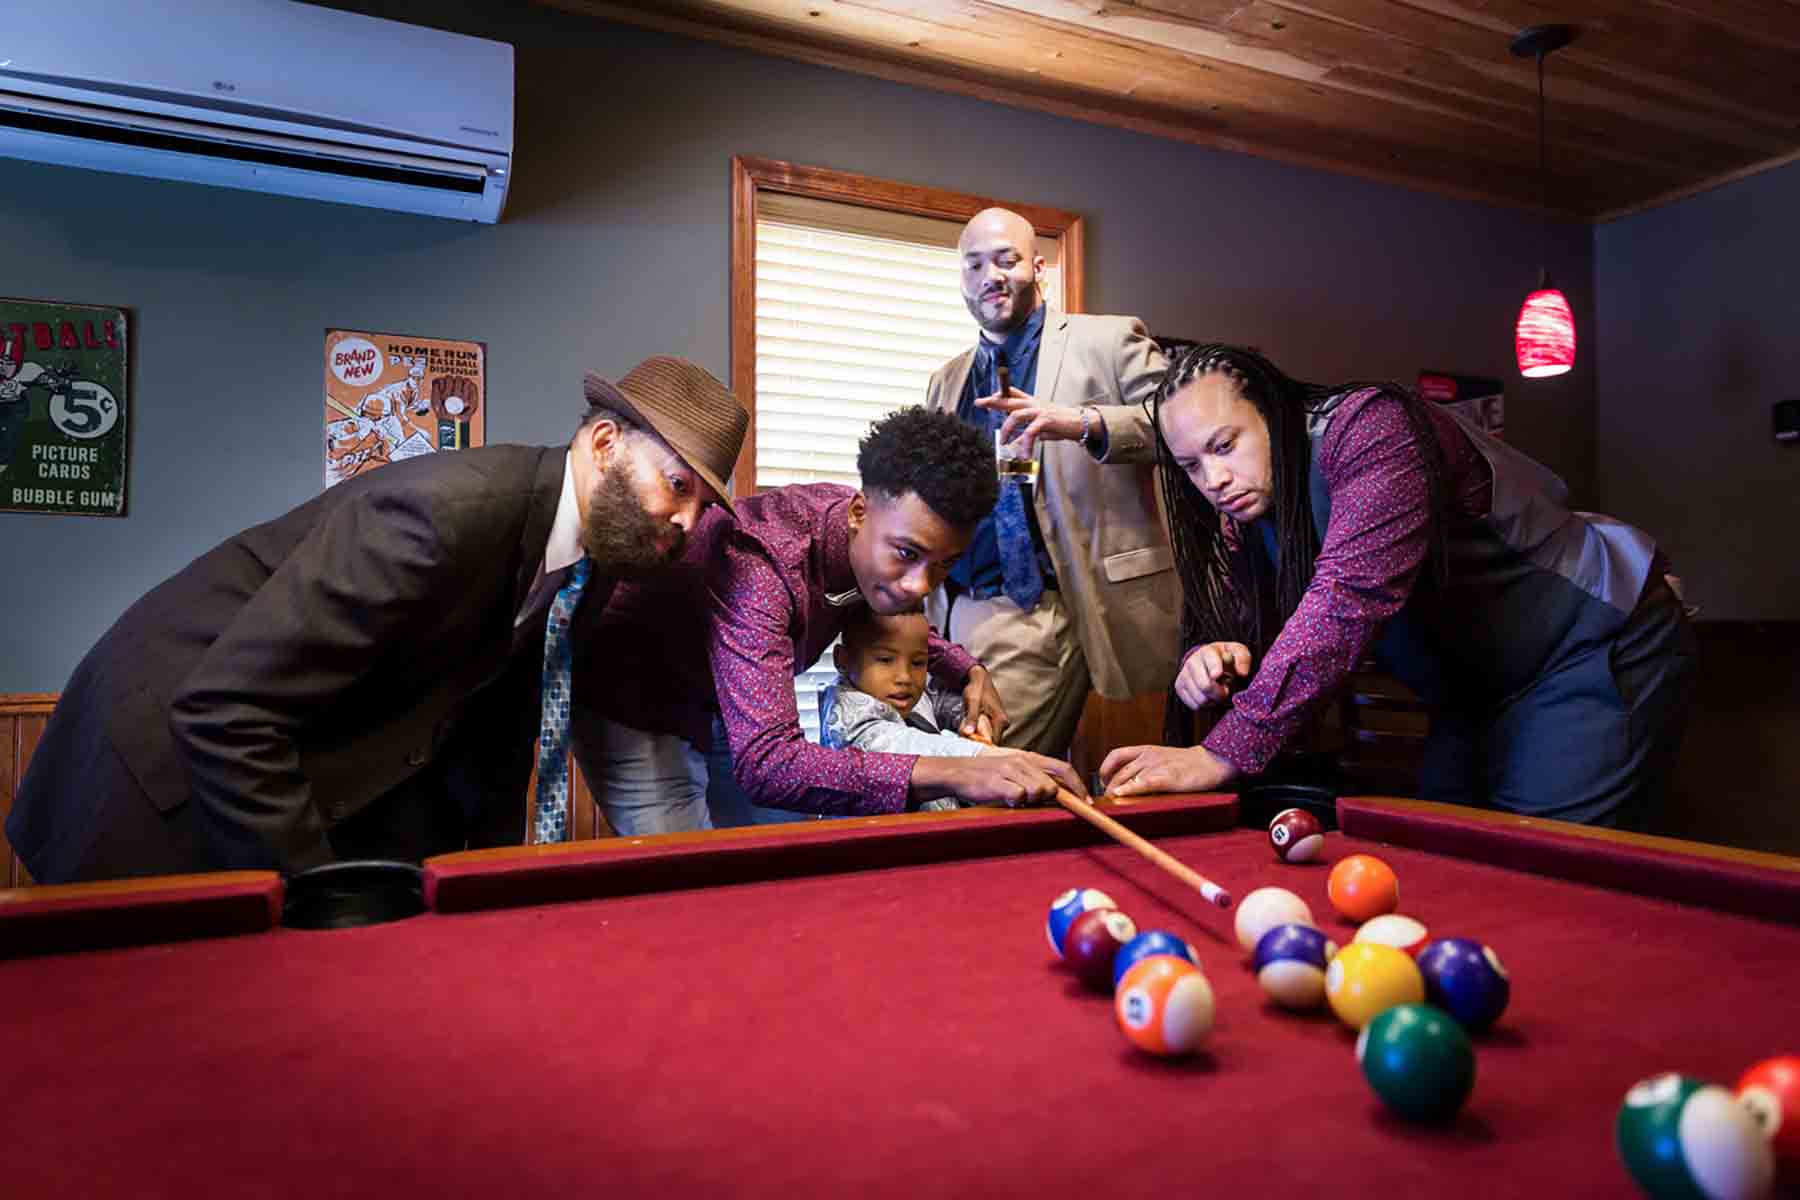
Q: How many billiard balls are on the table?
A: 14